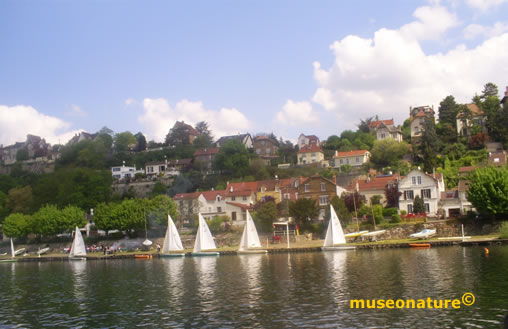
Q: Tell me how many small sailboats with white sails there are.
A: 6